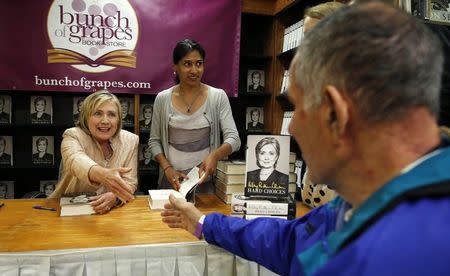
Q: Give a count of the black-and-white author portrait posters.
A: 13